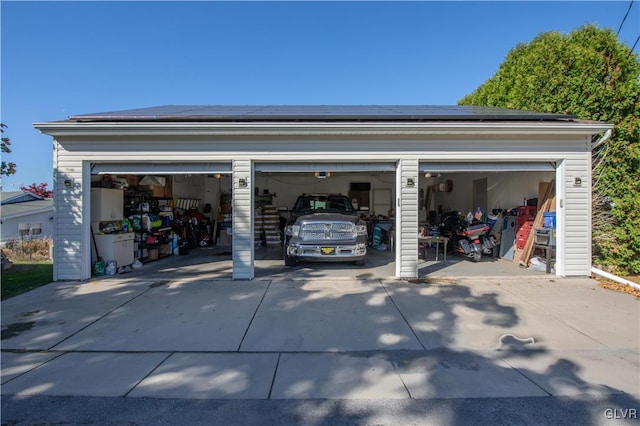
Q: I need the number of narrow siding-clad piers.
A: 2